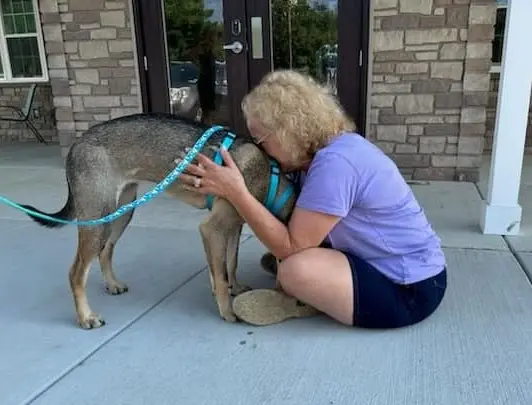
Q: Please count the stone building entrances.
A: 1